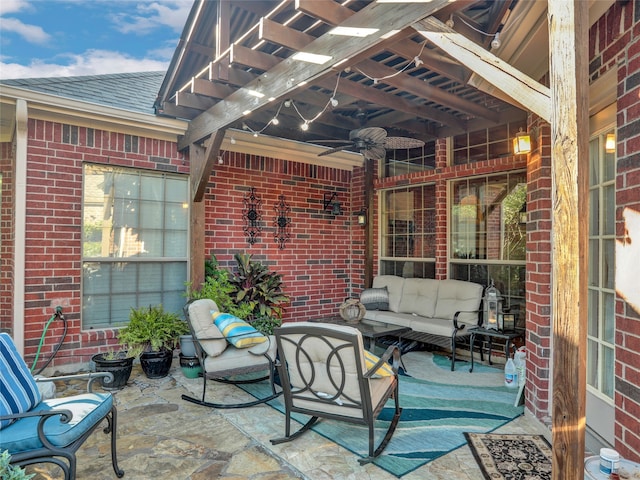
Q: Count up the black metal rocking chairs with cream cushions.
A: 2